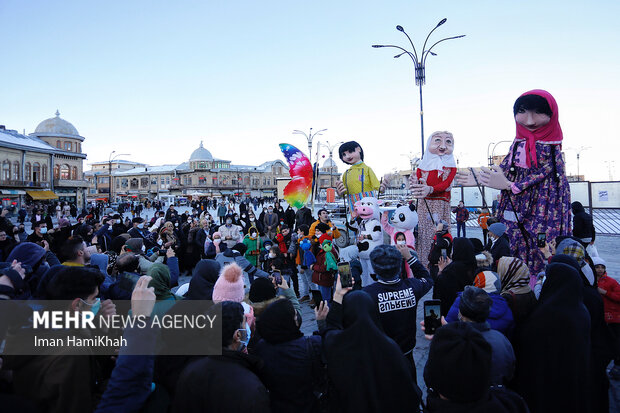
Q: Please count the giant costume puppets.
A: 3